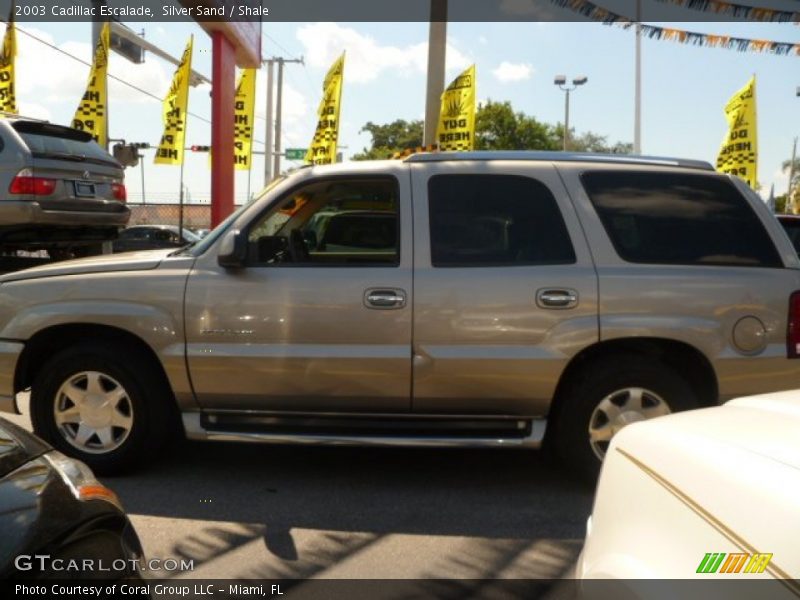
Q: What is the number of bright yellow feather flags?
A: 7